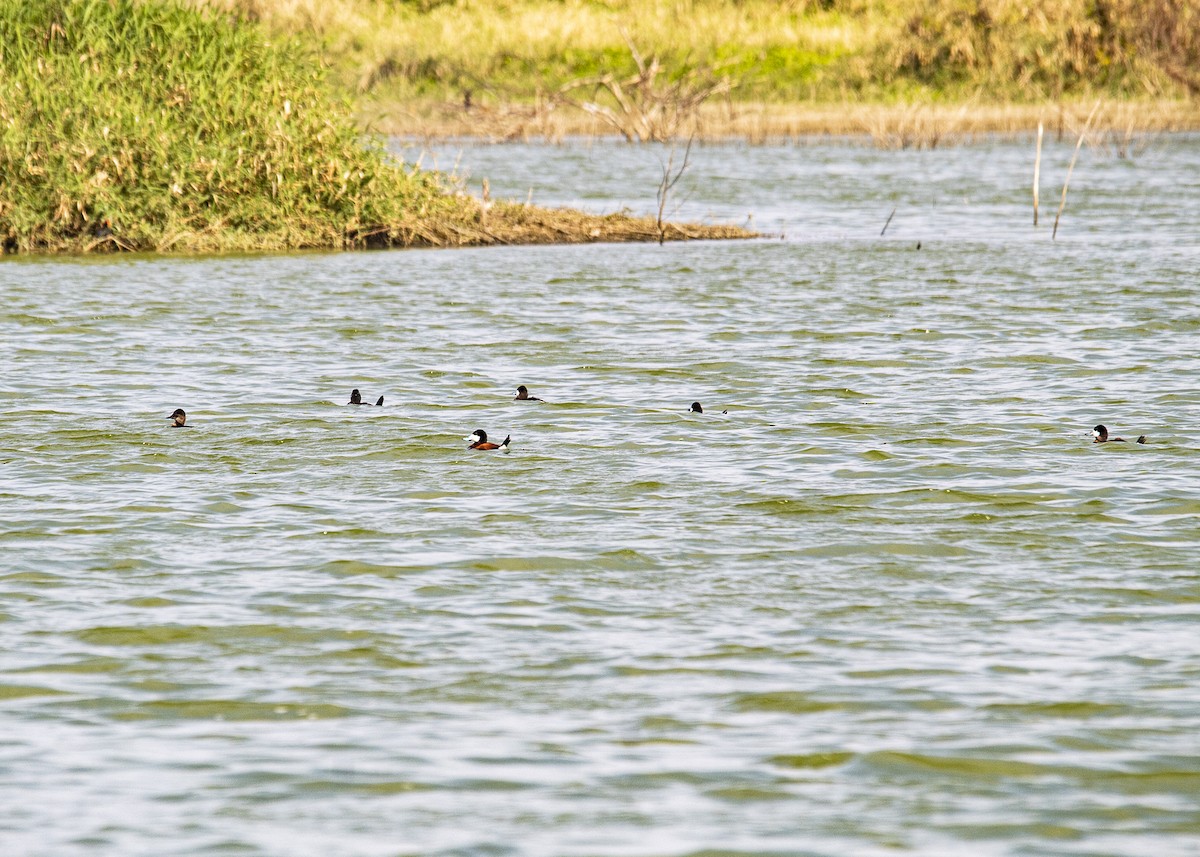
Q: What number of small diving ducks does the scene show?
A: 6